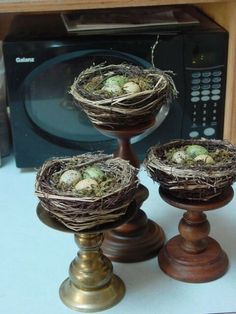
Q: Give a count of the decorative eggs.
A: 9